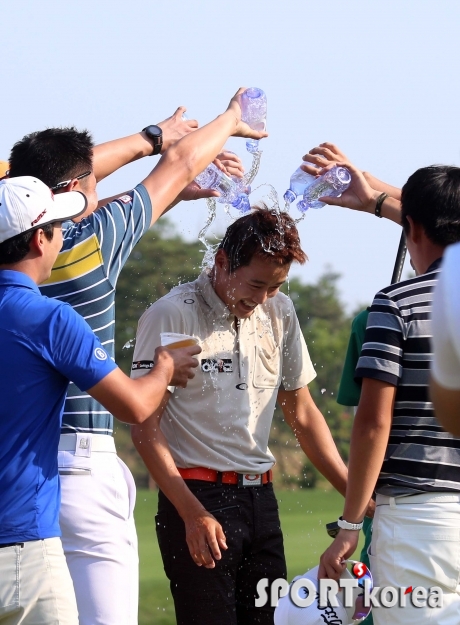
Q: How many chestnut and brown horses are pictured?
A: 0